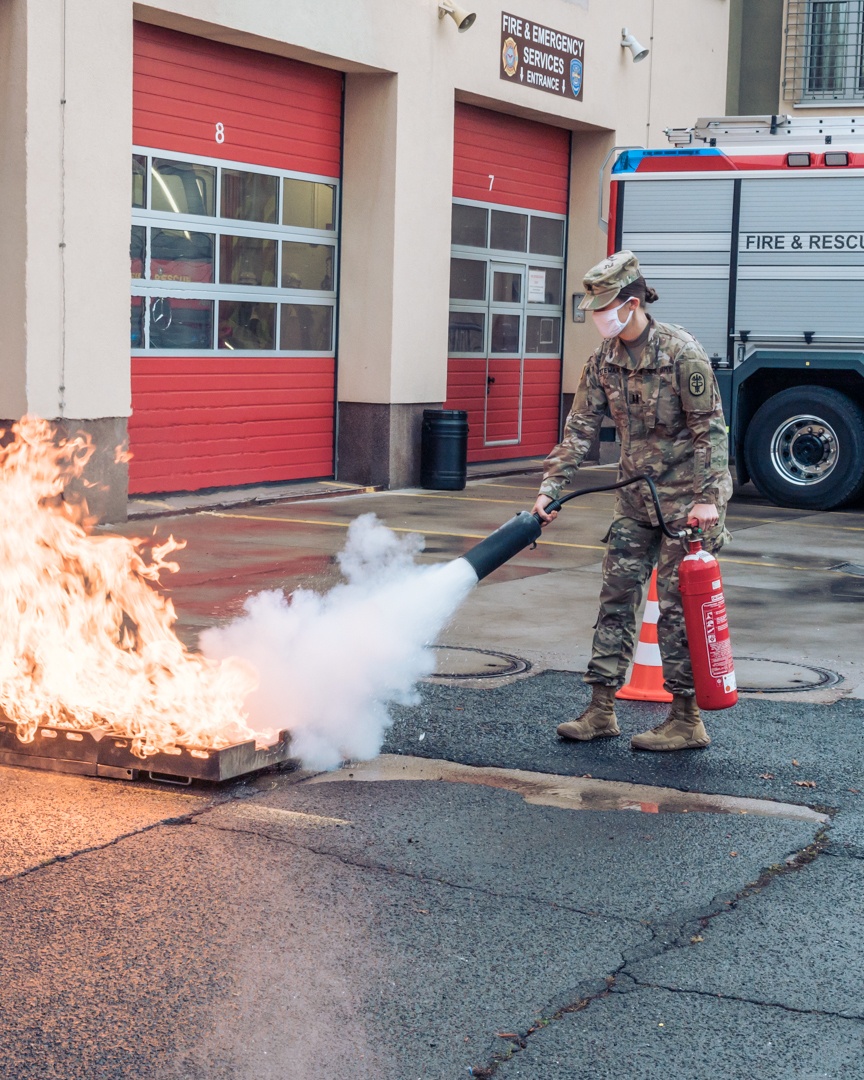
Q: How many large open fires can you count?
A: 1